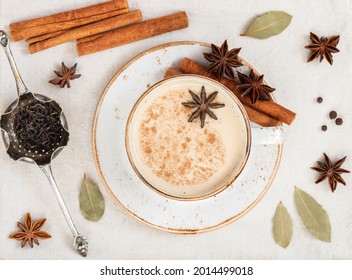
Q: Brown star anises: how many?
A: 7